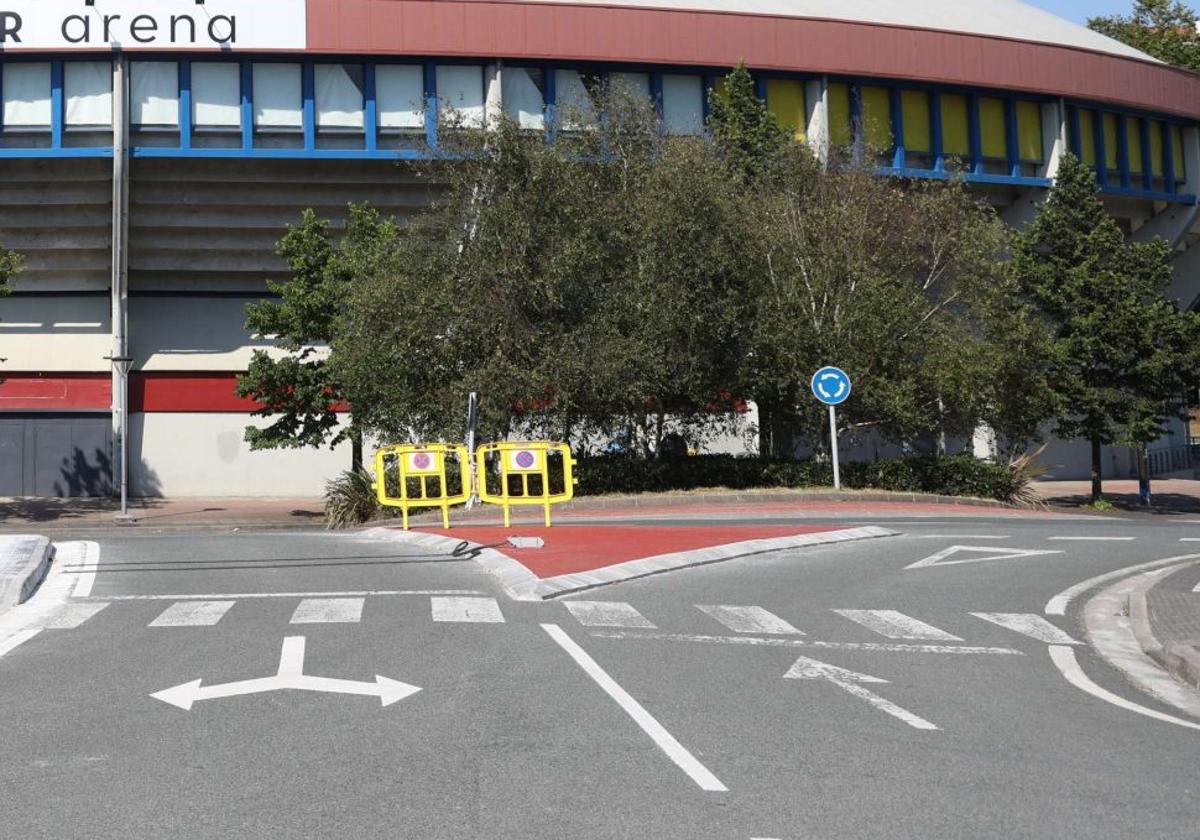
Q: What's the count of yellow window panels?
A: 13